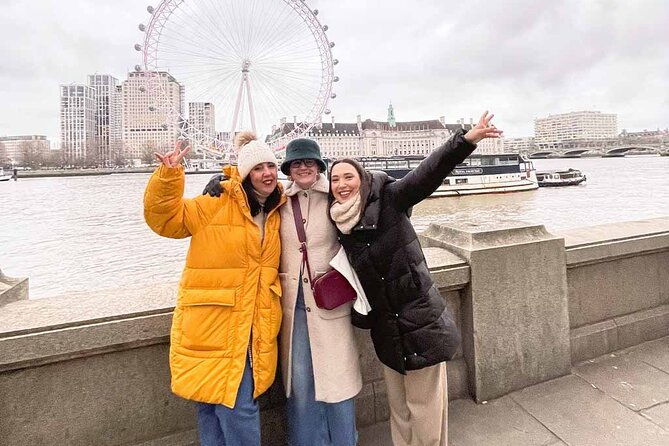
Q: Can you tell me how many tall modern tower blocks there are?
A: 4